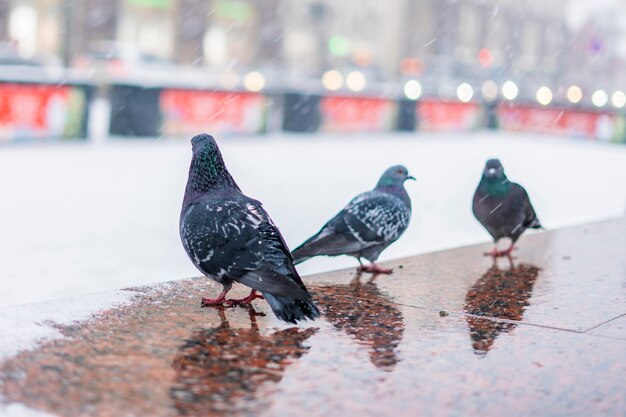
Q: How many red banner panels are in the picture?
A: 5